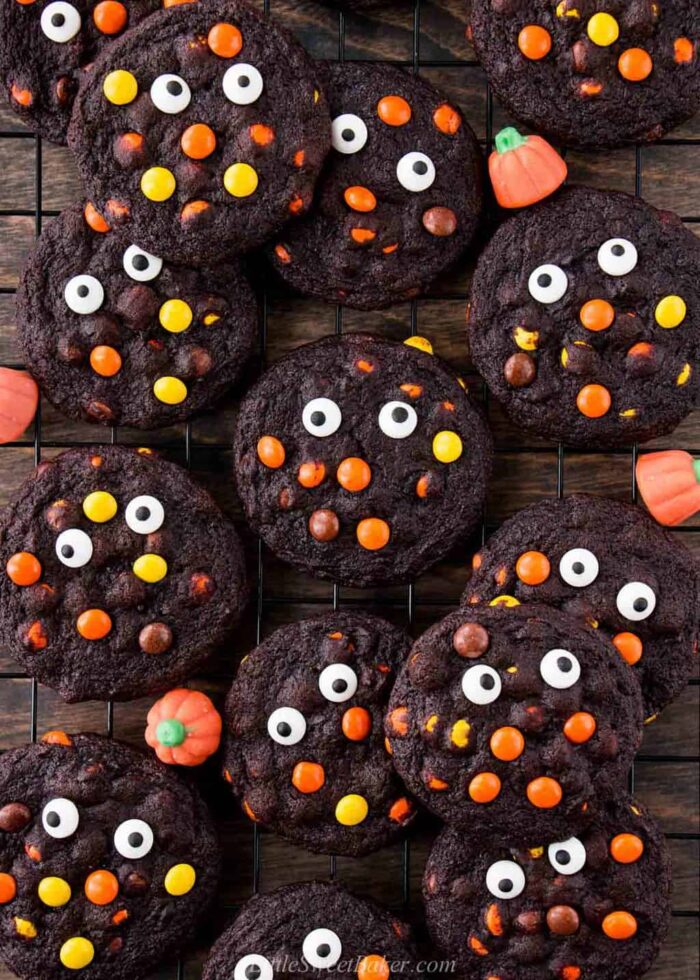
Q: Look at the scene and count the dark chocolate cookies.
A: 14